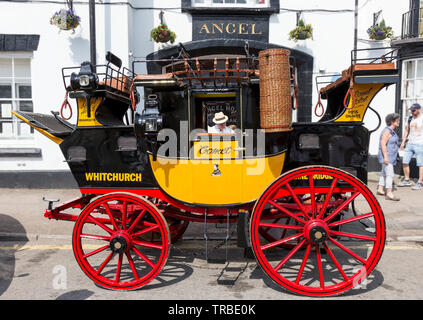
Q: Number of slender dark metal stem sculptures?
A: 0